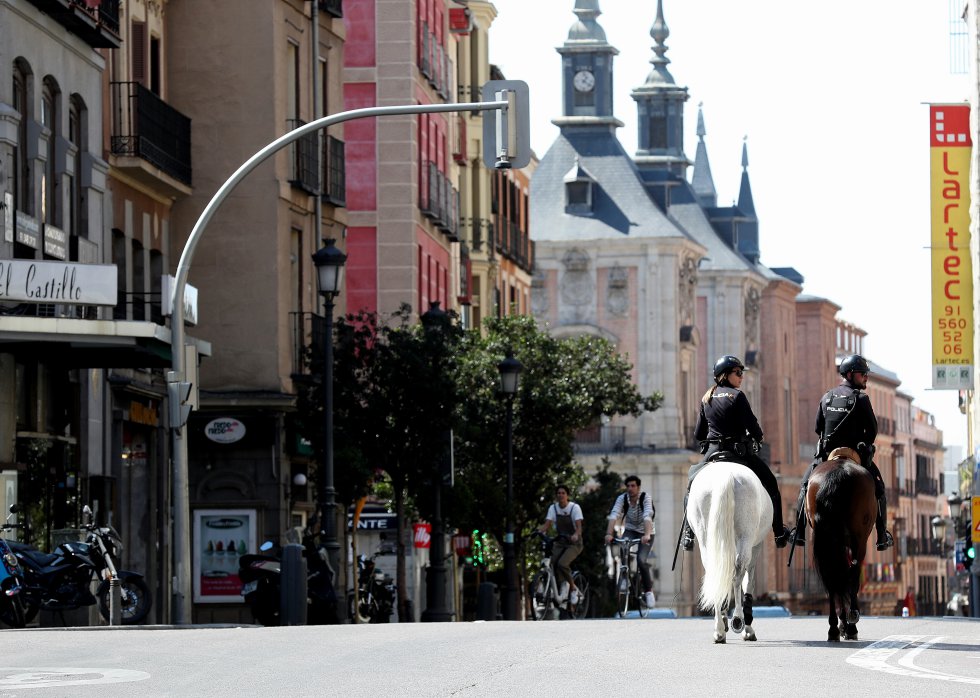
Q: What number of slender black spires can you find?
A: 2